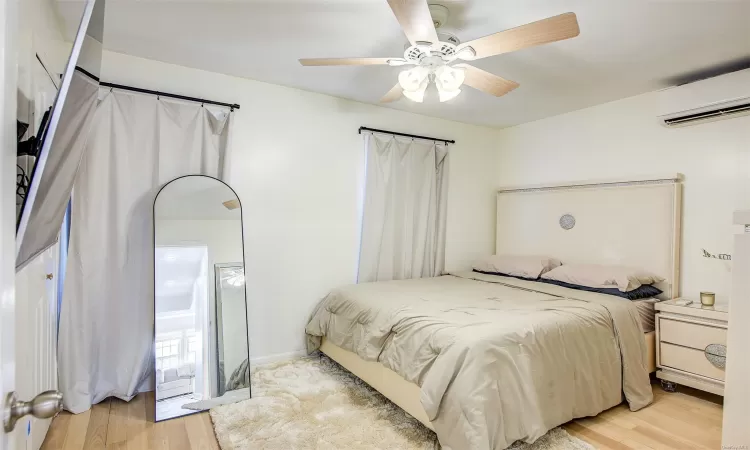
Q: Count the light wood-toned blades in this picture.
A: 5